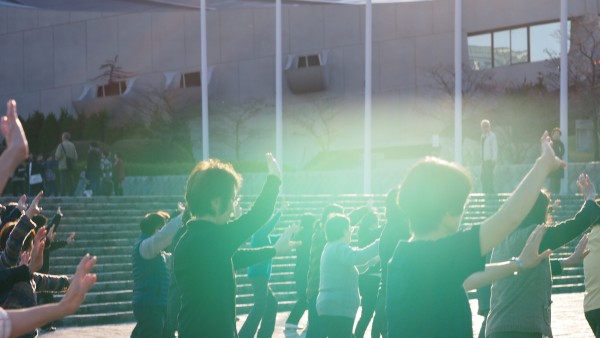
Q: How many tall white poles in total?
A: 5